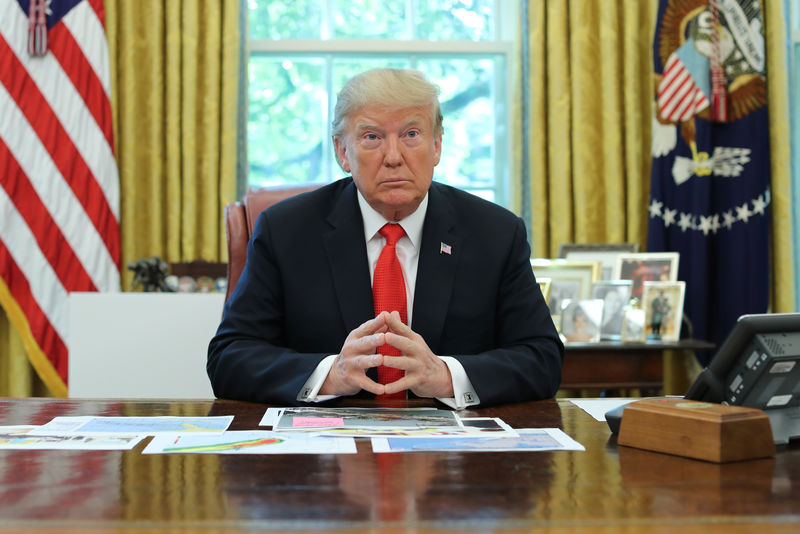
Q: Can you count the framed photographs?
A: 8